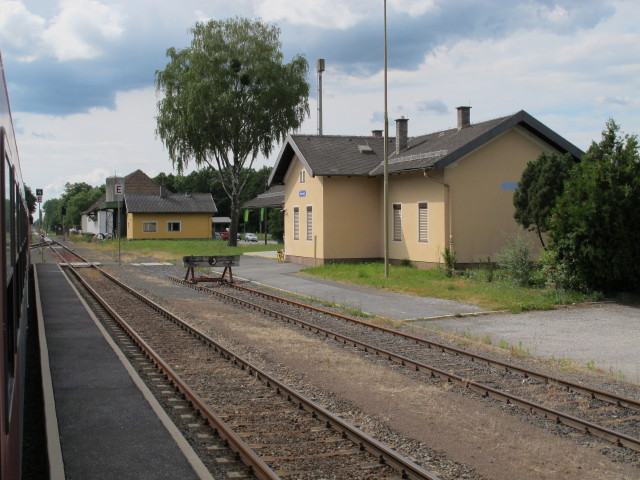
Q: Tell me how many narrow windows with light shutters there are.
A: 4